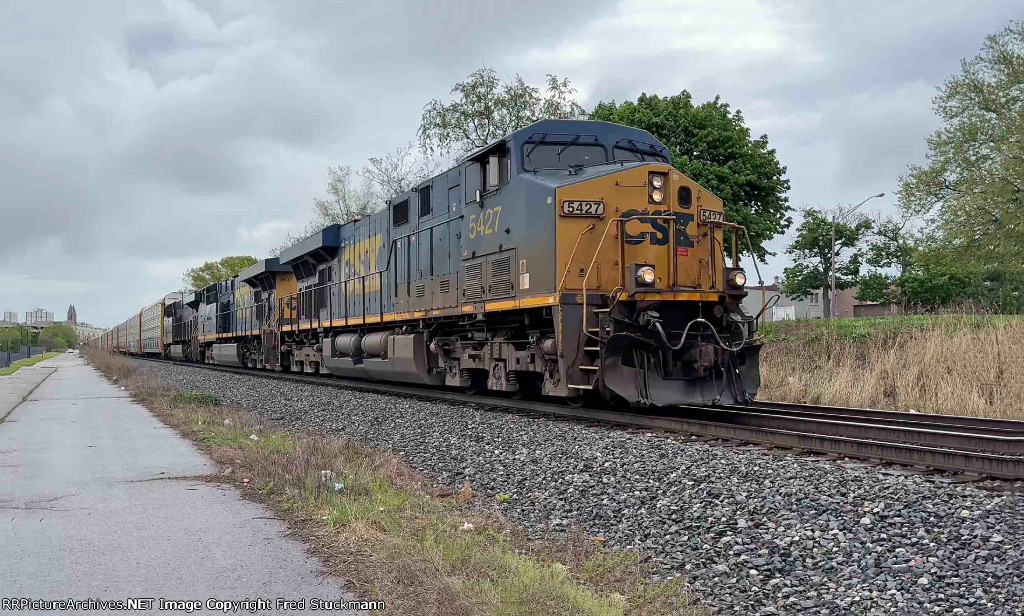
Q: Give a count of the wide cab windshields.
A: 2